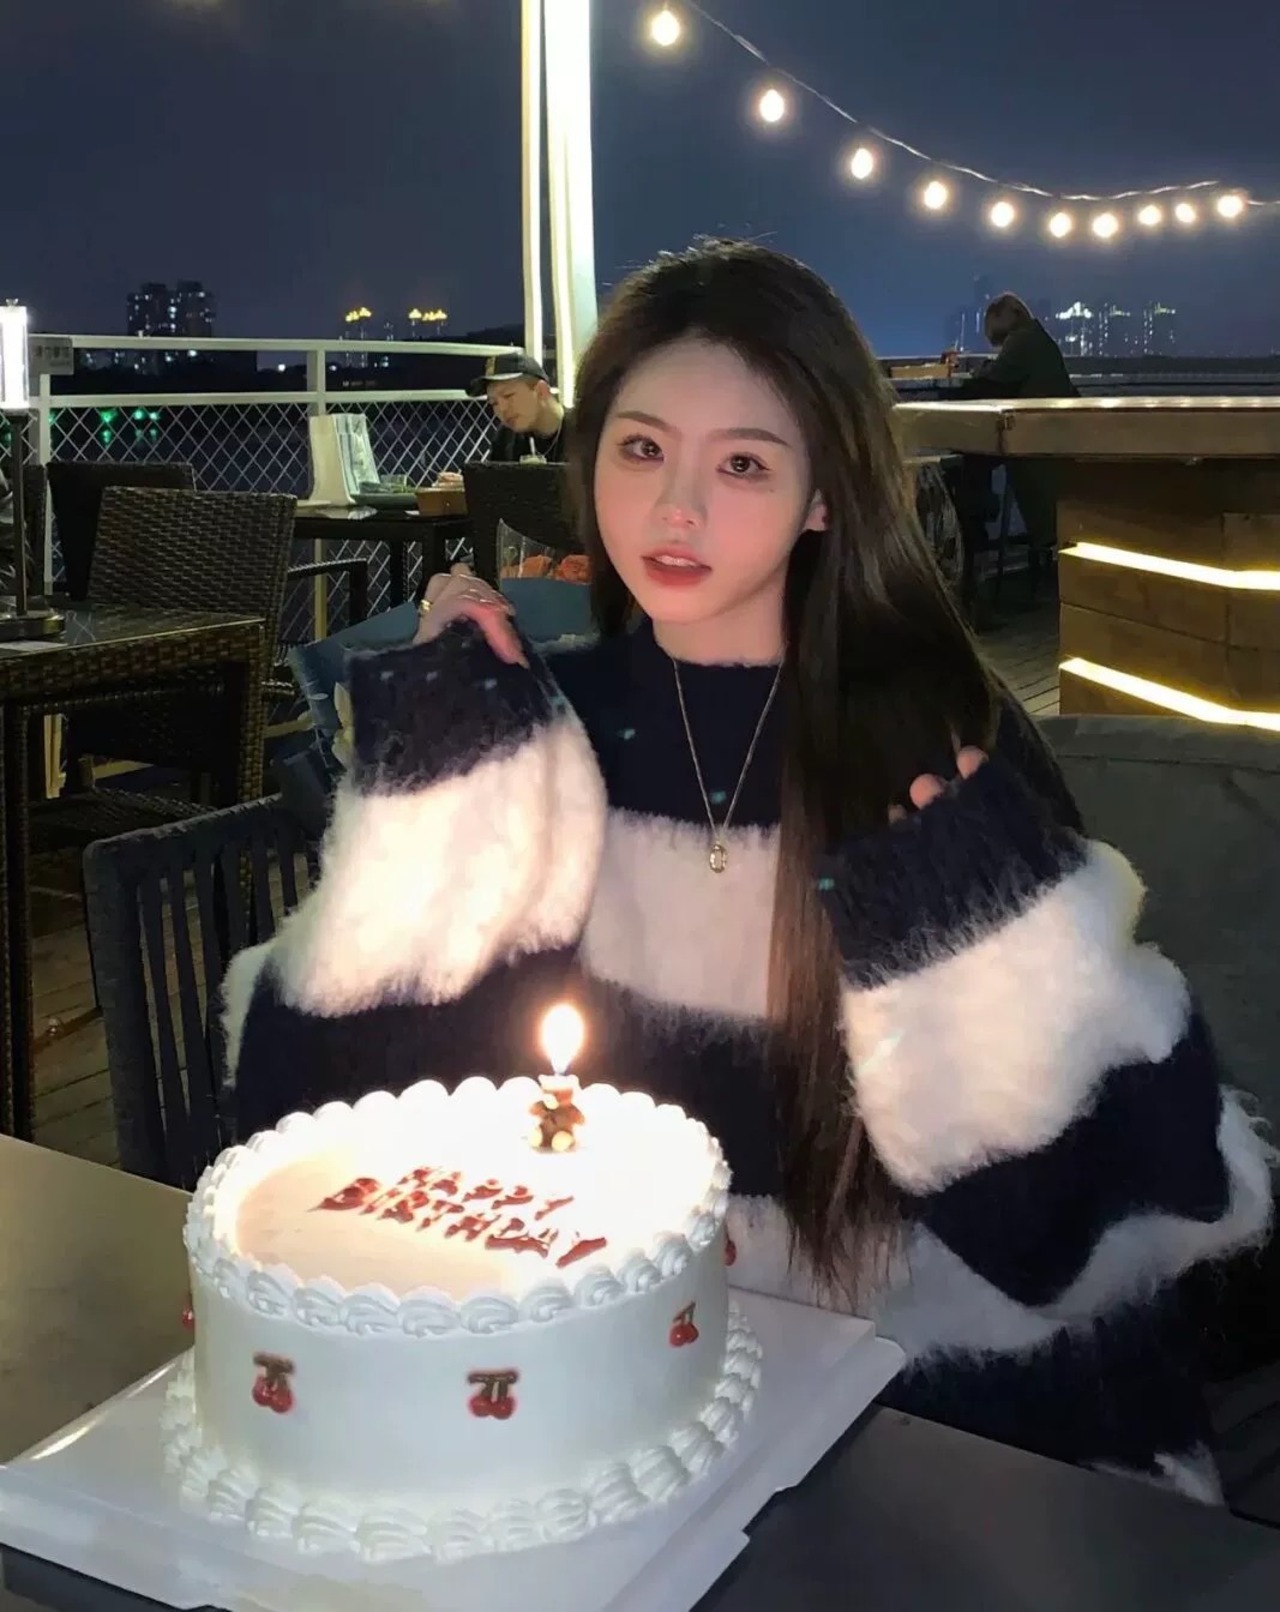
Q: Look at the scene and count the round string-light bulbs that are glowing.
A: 10